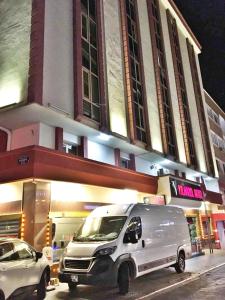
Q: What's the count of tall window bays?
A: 5